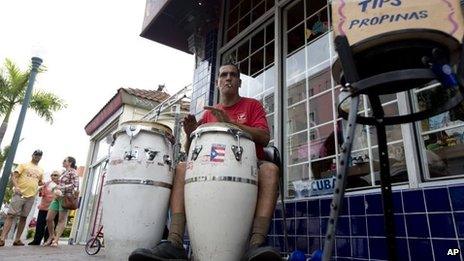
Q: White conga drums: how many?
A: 2